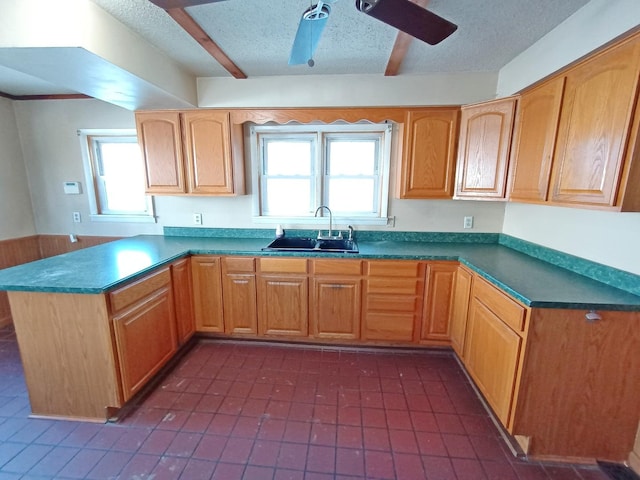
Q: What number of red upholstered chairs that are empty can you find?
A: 0